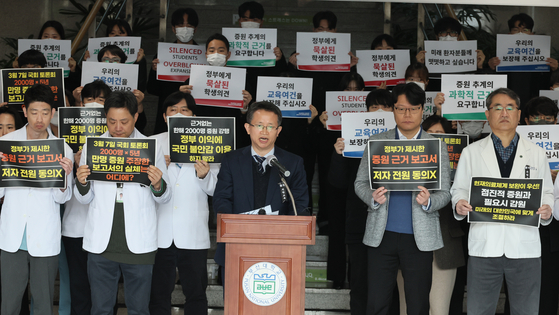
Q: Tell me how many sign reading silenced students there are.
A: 2